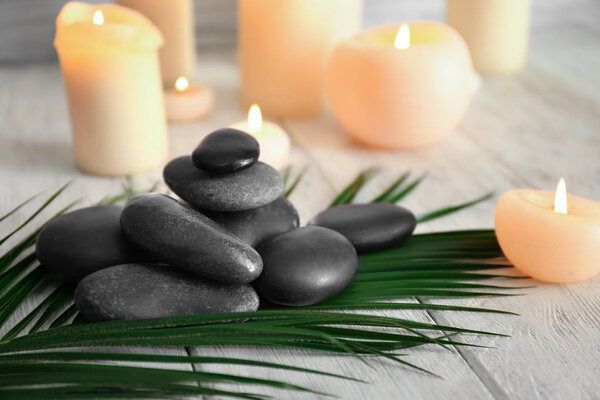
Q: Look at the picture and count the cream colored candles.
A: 8